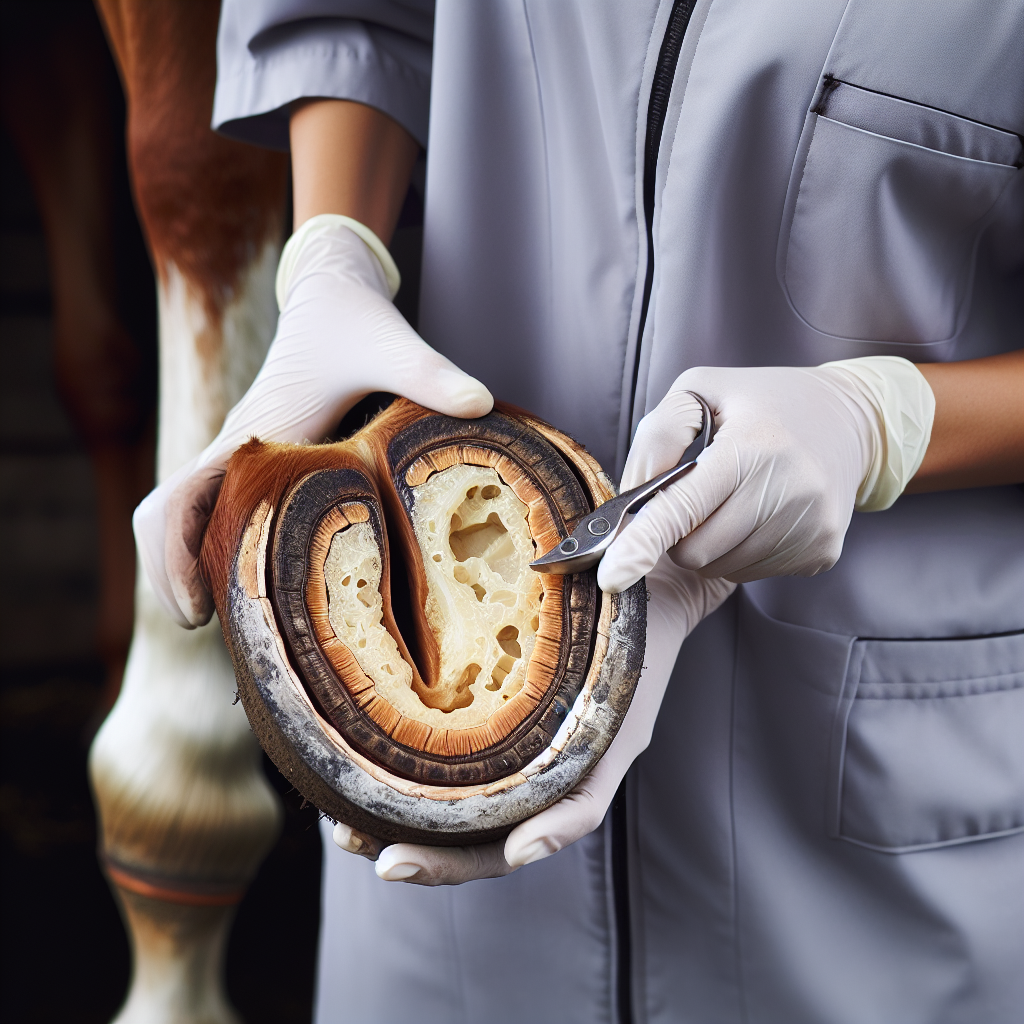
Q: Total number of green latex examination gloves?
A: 0